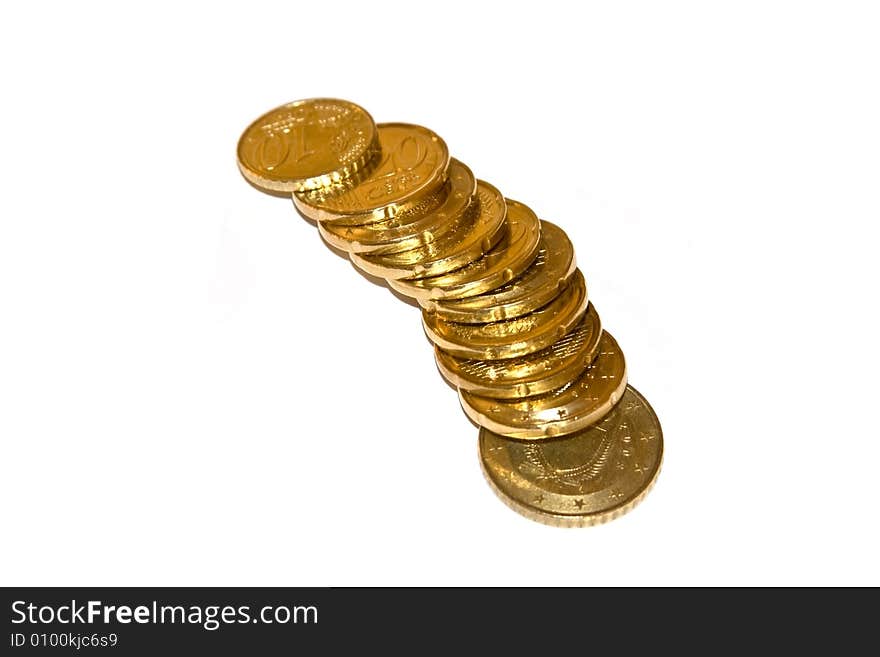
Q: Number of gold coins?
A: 10